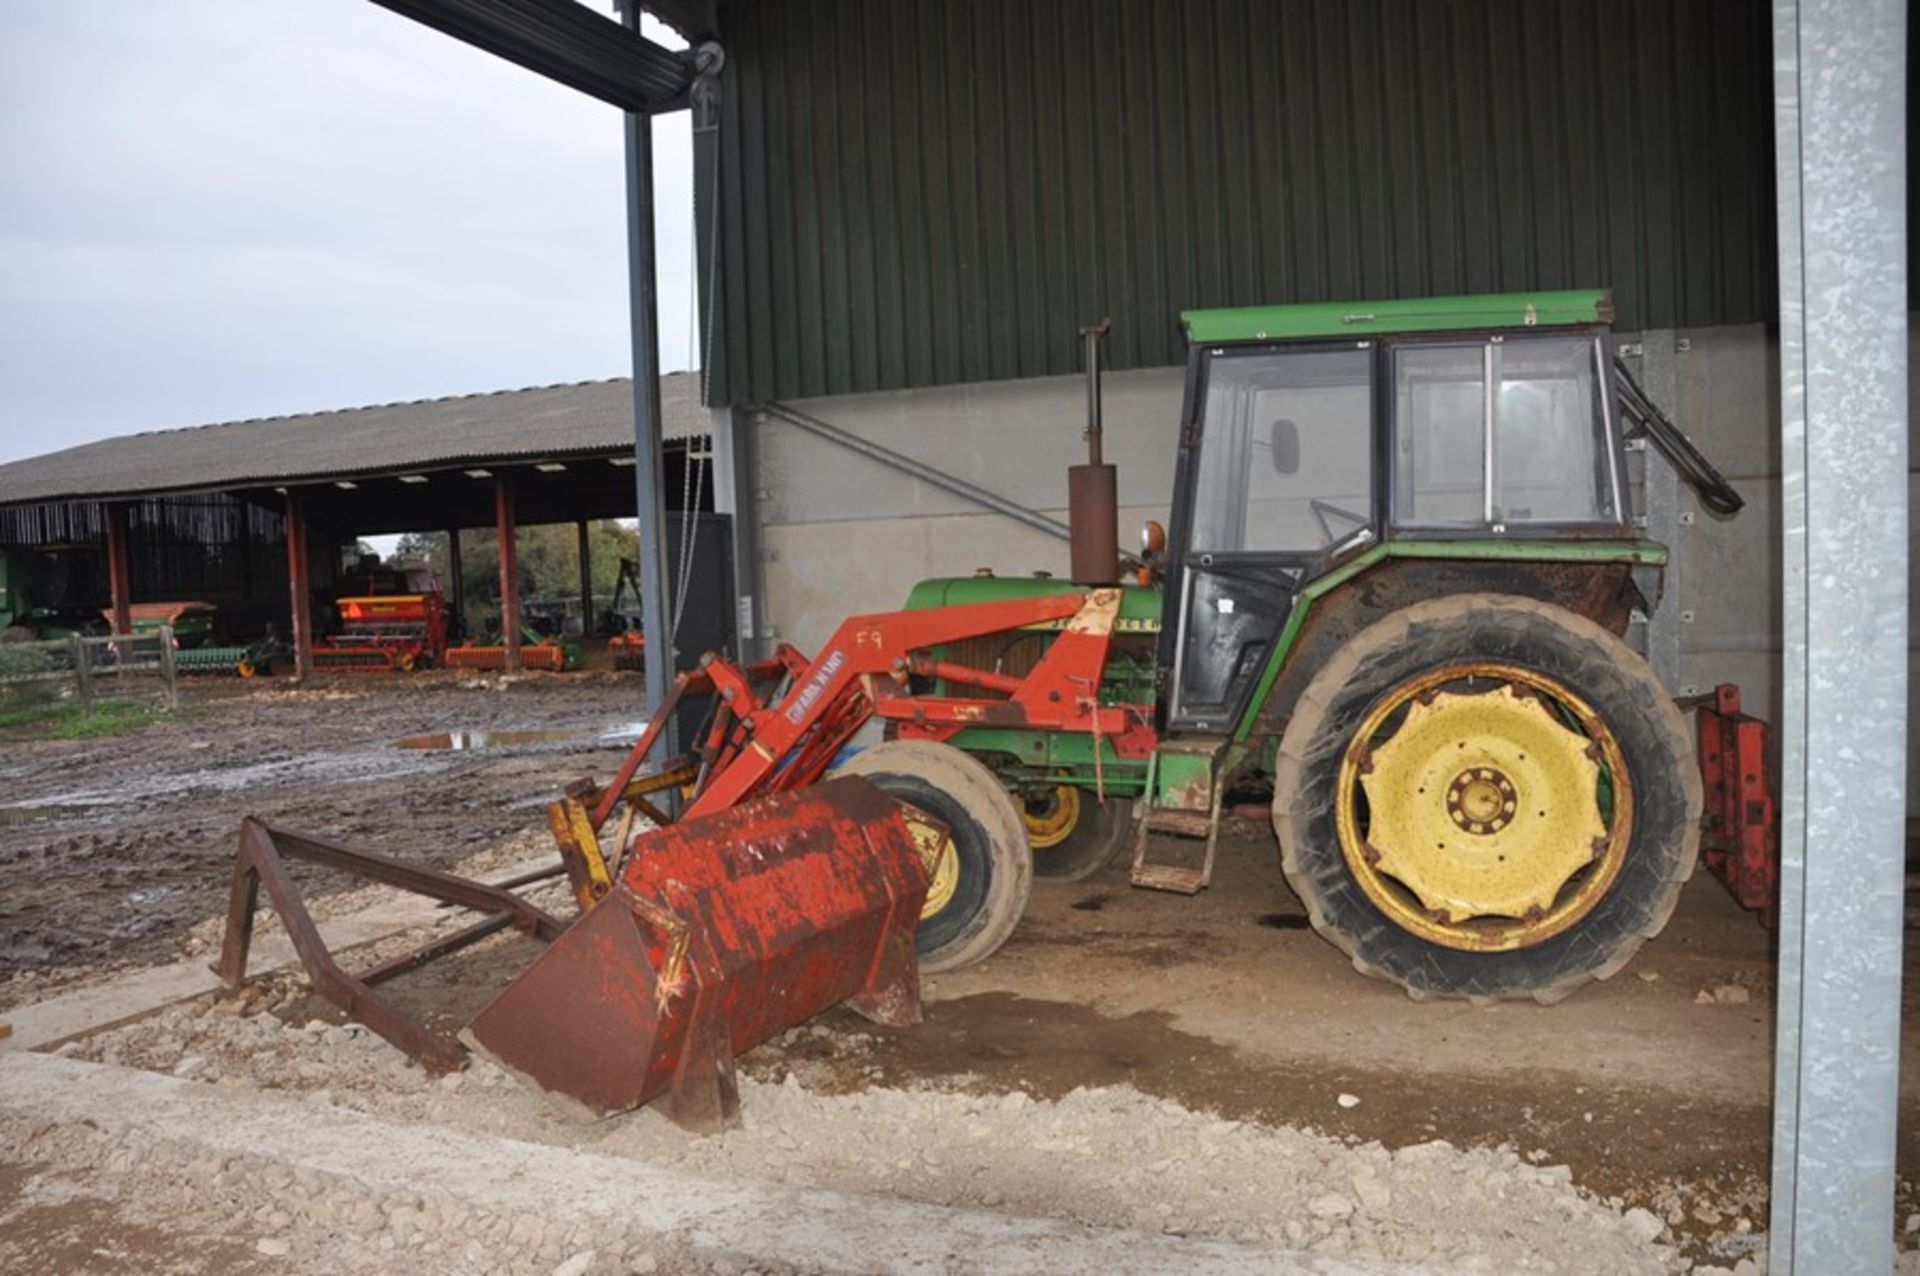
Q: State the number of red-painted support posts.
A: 3